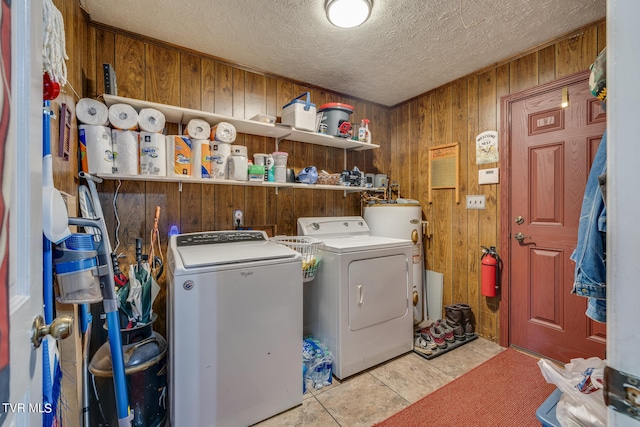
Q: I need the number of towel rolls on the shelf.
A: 11